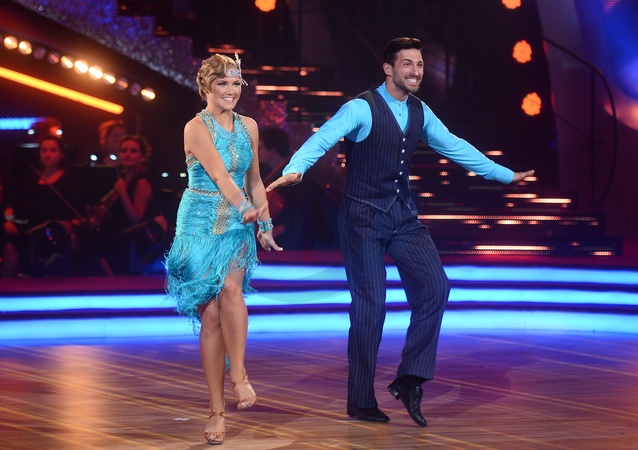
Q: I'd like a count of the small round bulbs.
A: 11